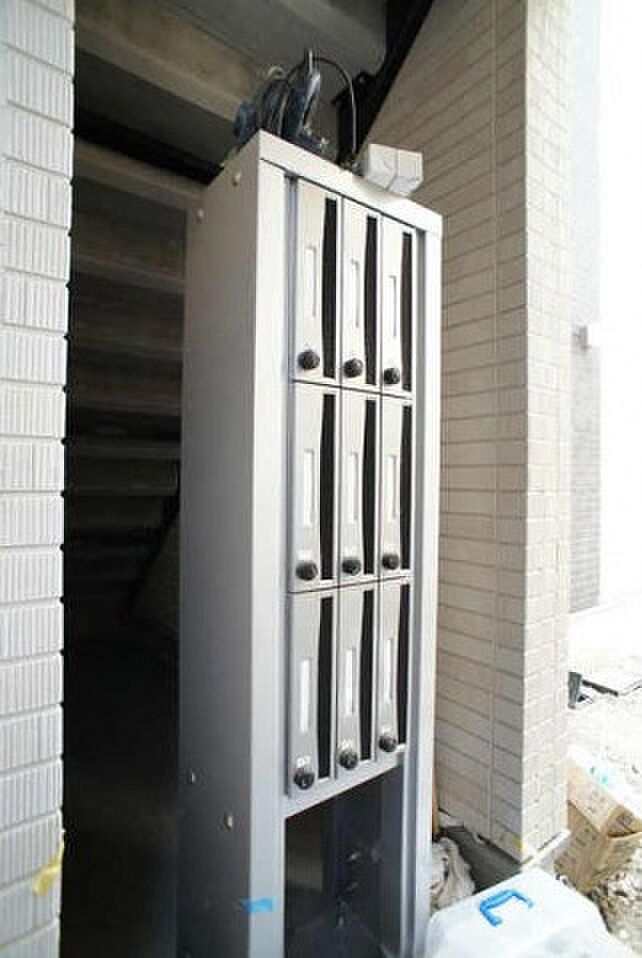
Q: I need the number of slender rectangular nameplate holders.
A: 9